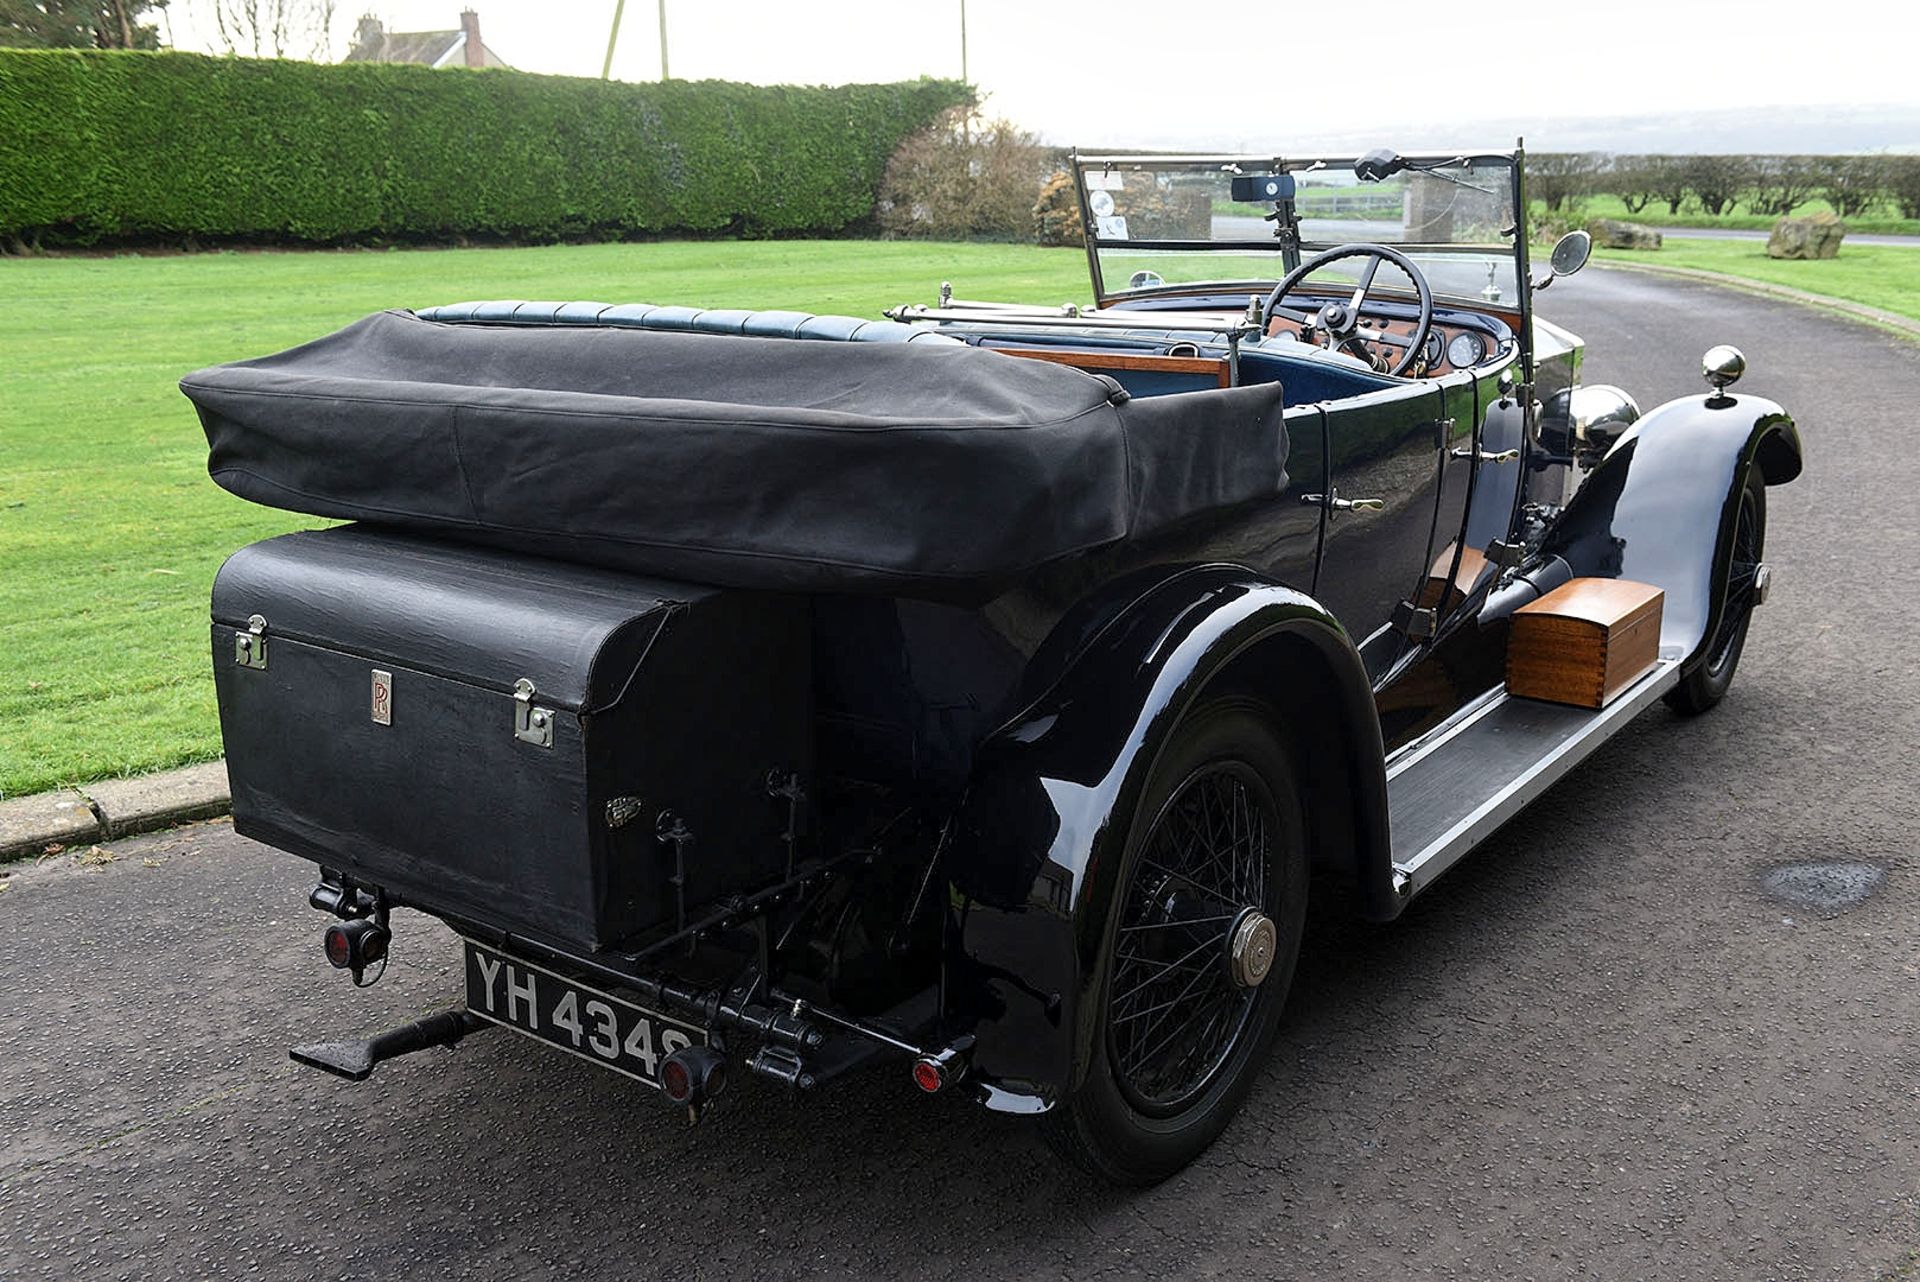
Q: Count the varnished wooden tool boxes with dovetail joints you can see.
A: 1